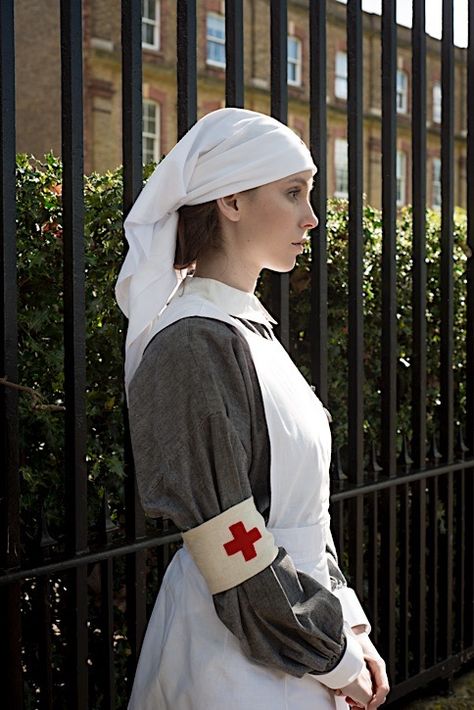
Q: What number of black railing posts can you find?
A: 12